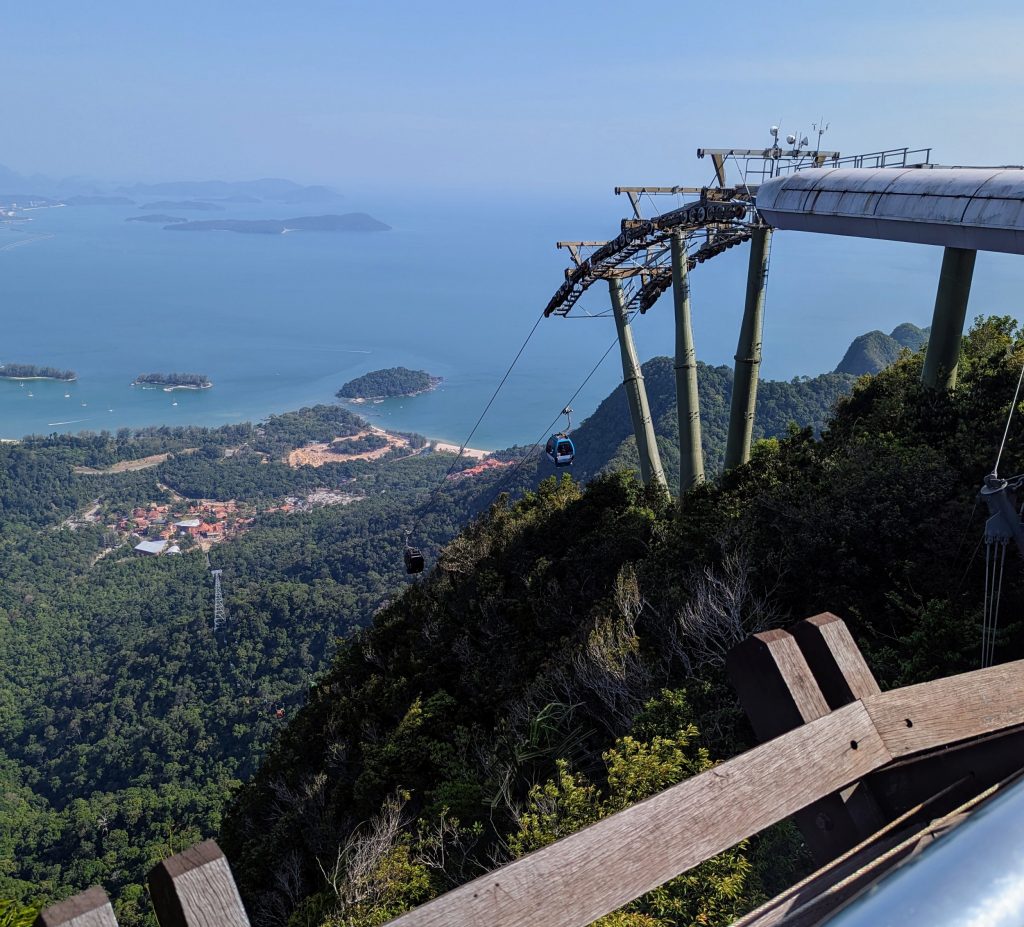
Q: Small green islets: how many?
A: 3